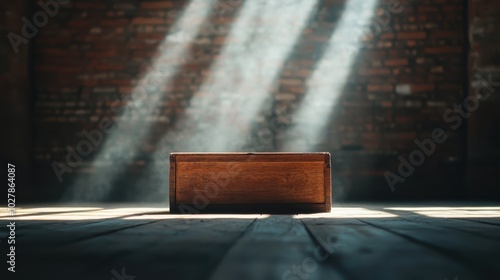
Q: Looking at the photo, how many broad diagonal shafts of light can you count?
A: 3